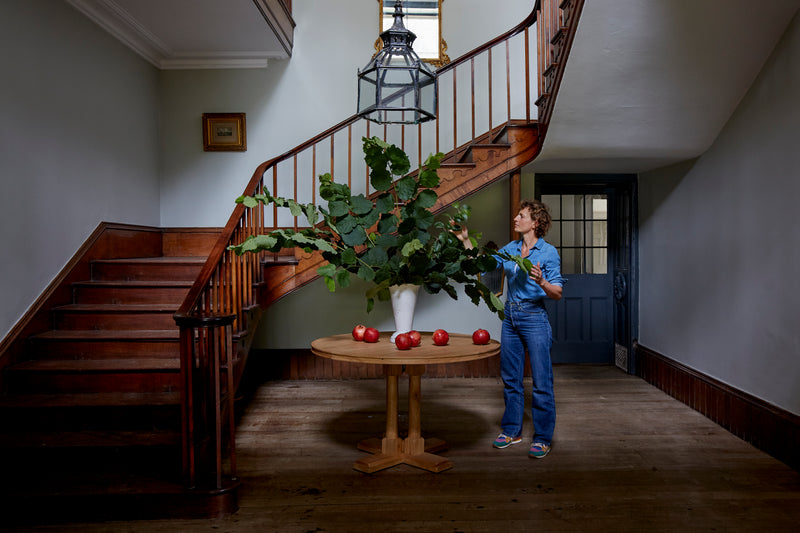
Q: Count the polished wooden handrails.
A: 1